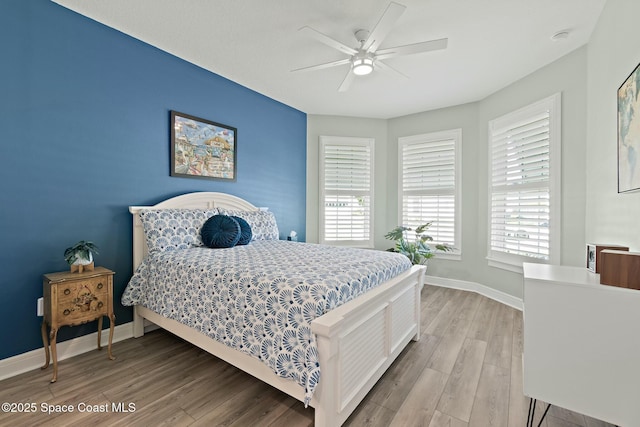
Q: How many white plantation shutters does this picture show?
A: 3